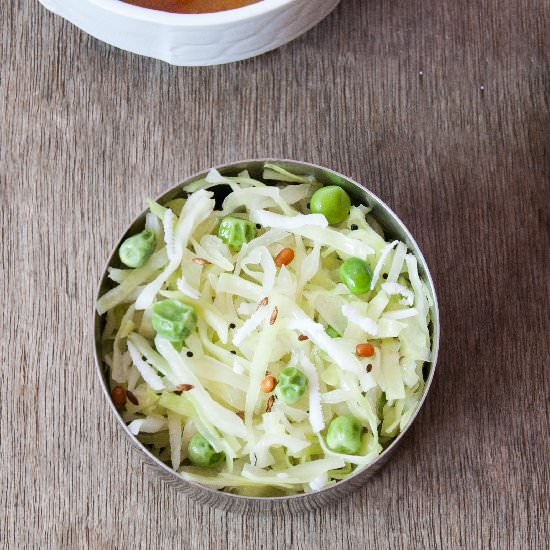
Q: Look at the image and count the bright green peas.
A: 8